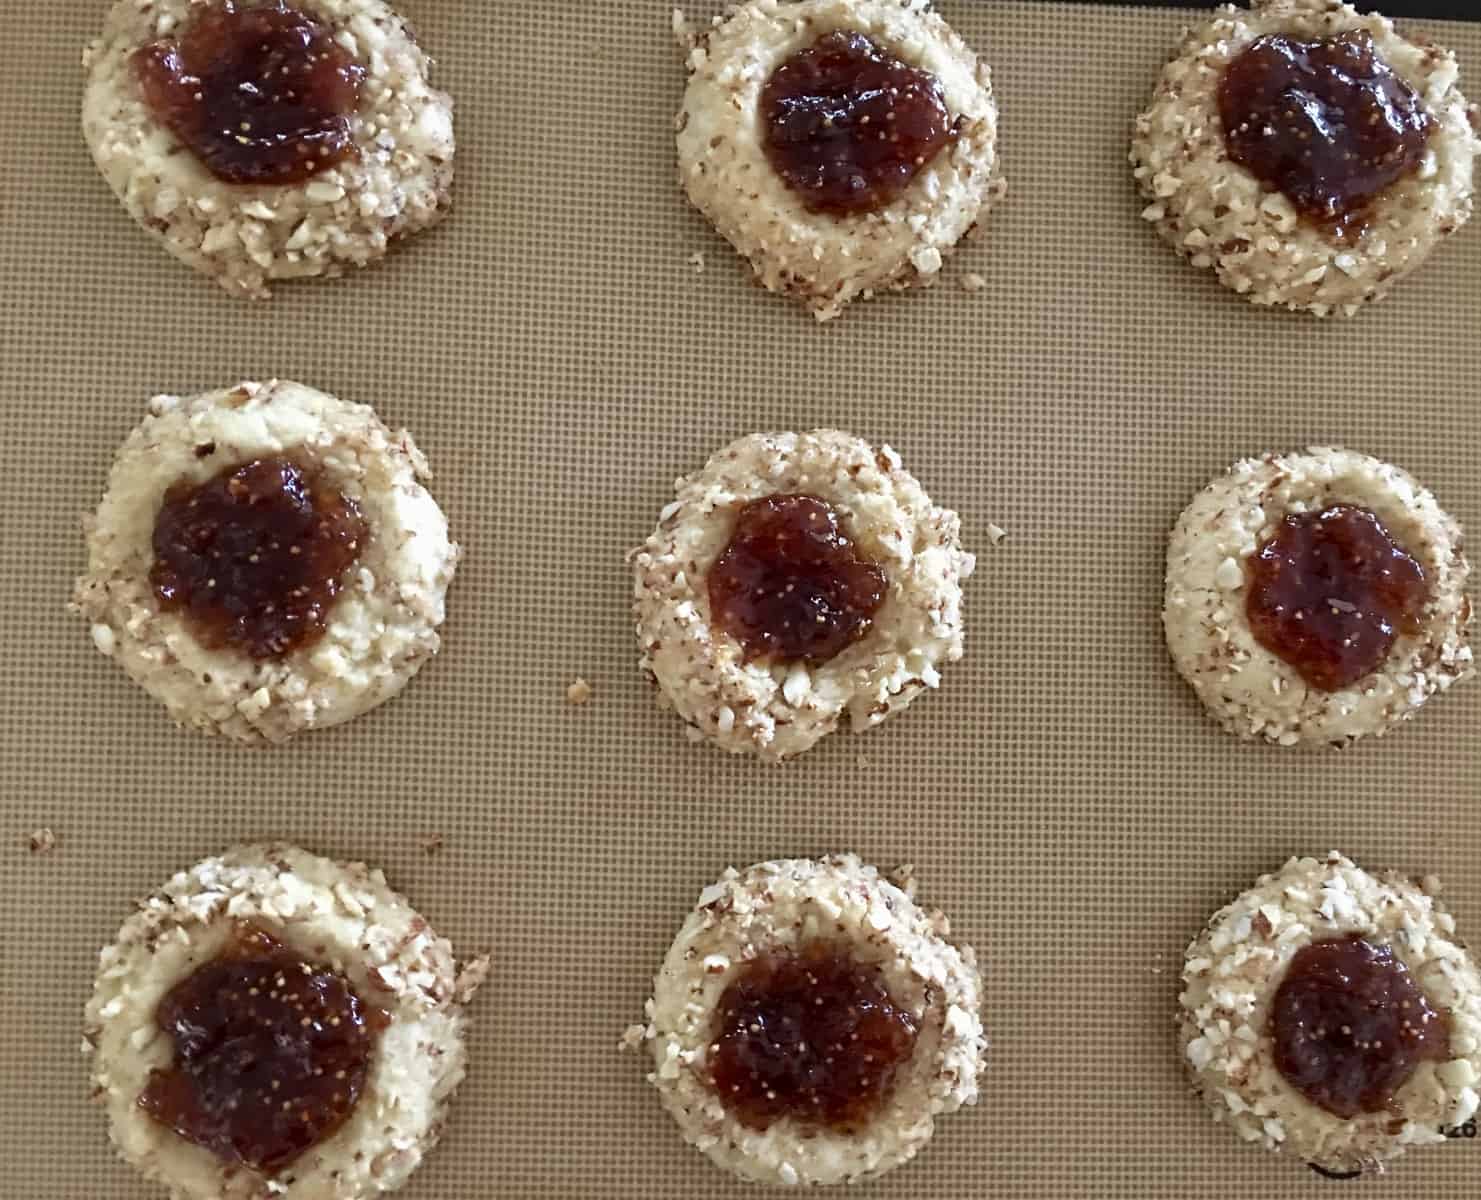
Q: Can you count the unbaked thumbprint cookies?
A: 9